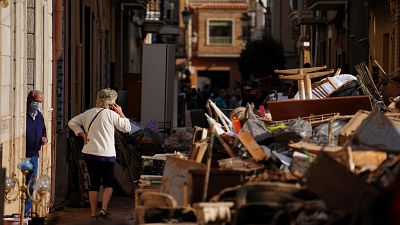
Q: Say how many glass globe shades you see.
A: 3